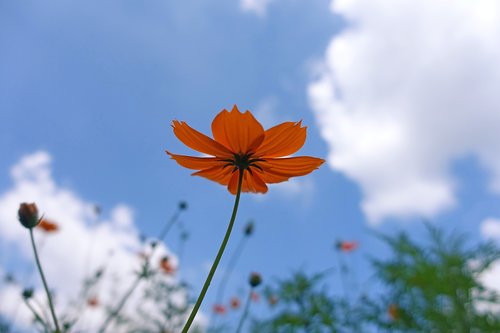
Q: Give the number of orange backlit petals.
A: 8